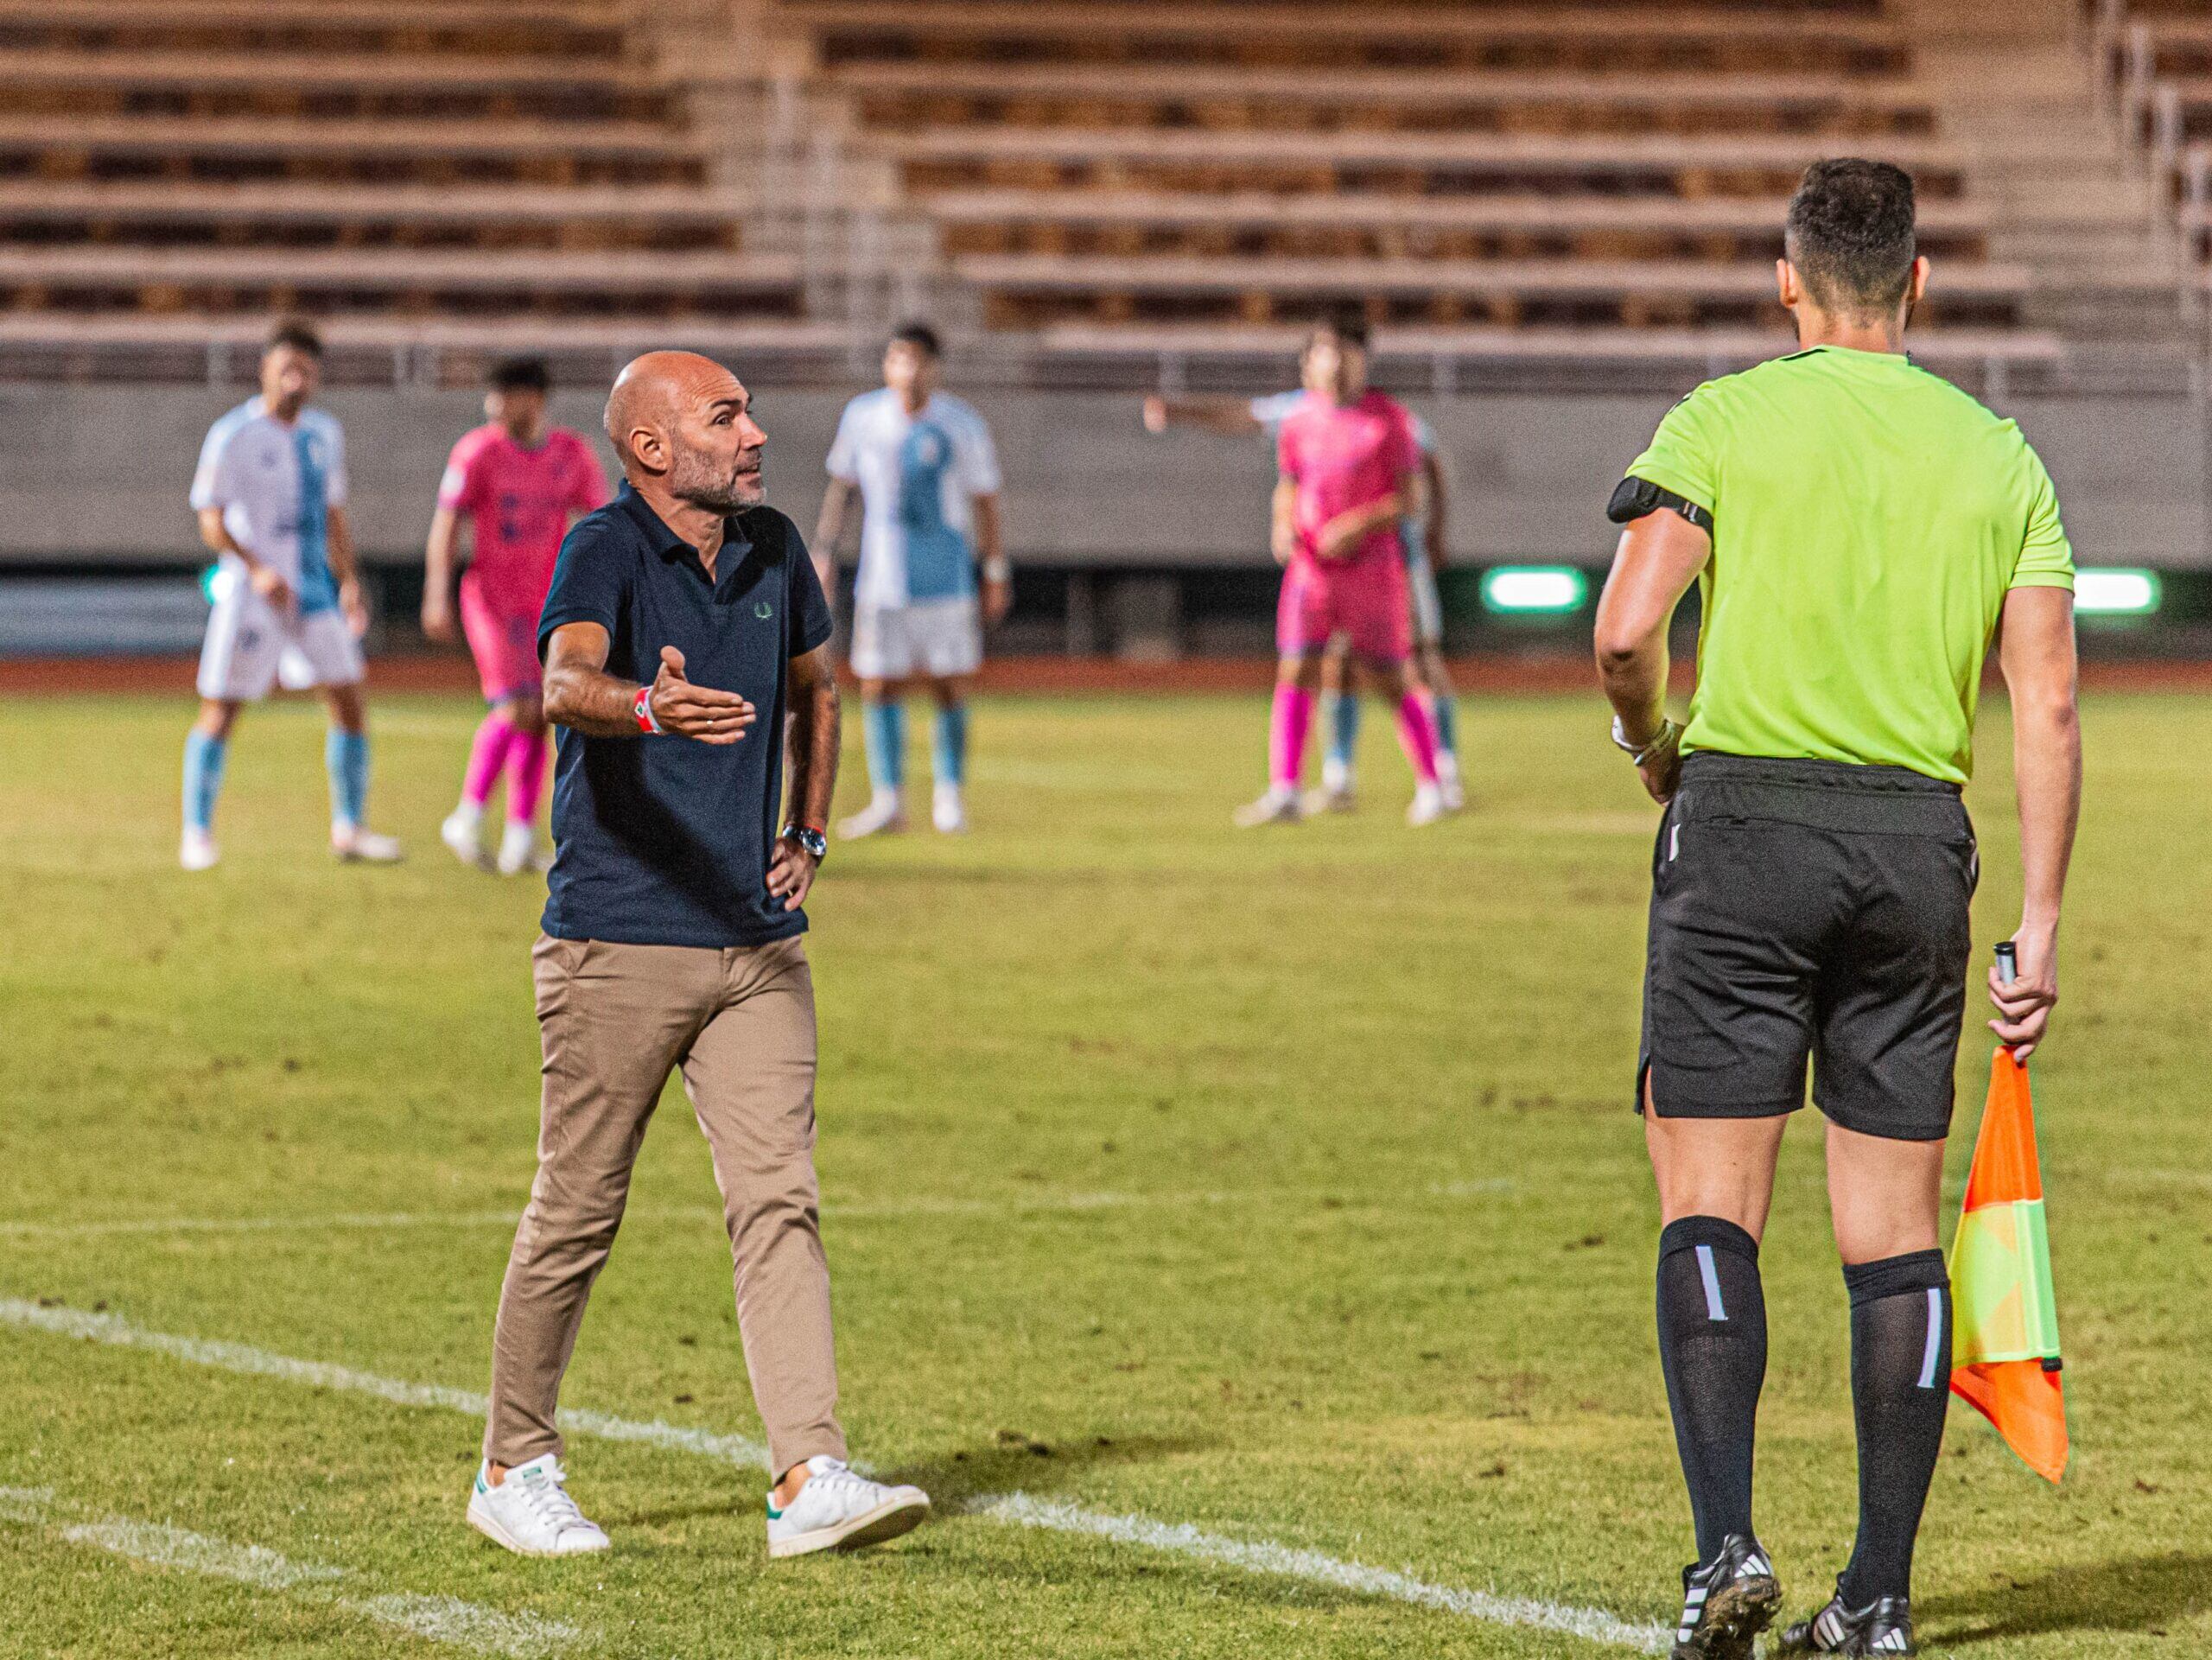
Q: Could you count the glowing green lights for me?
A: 3